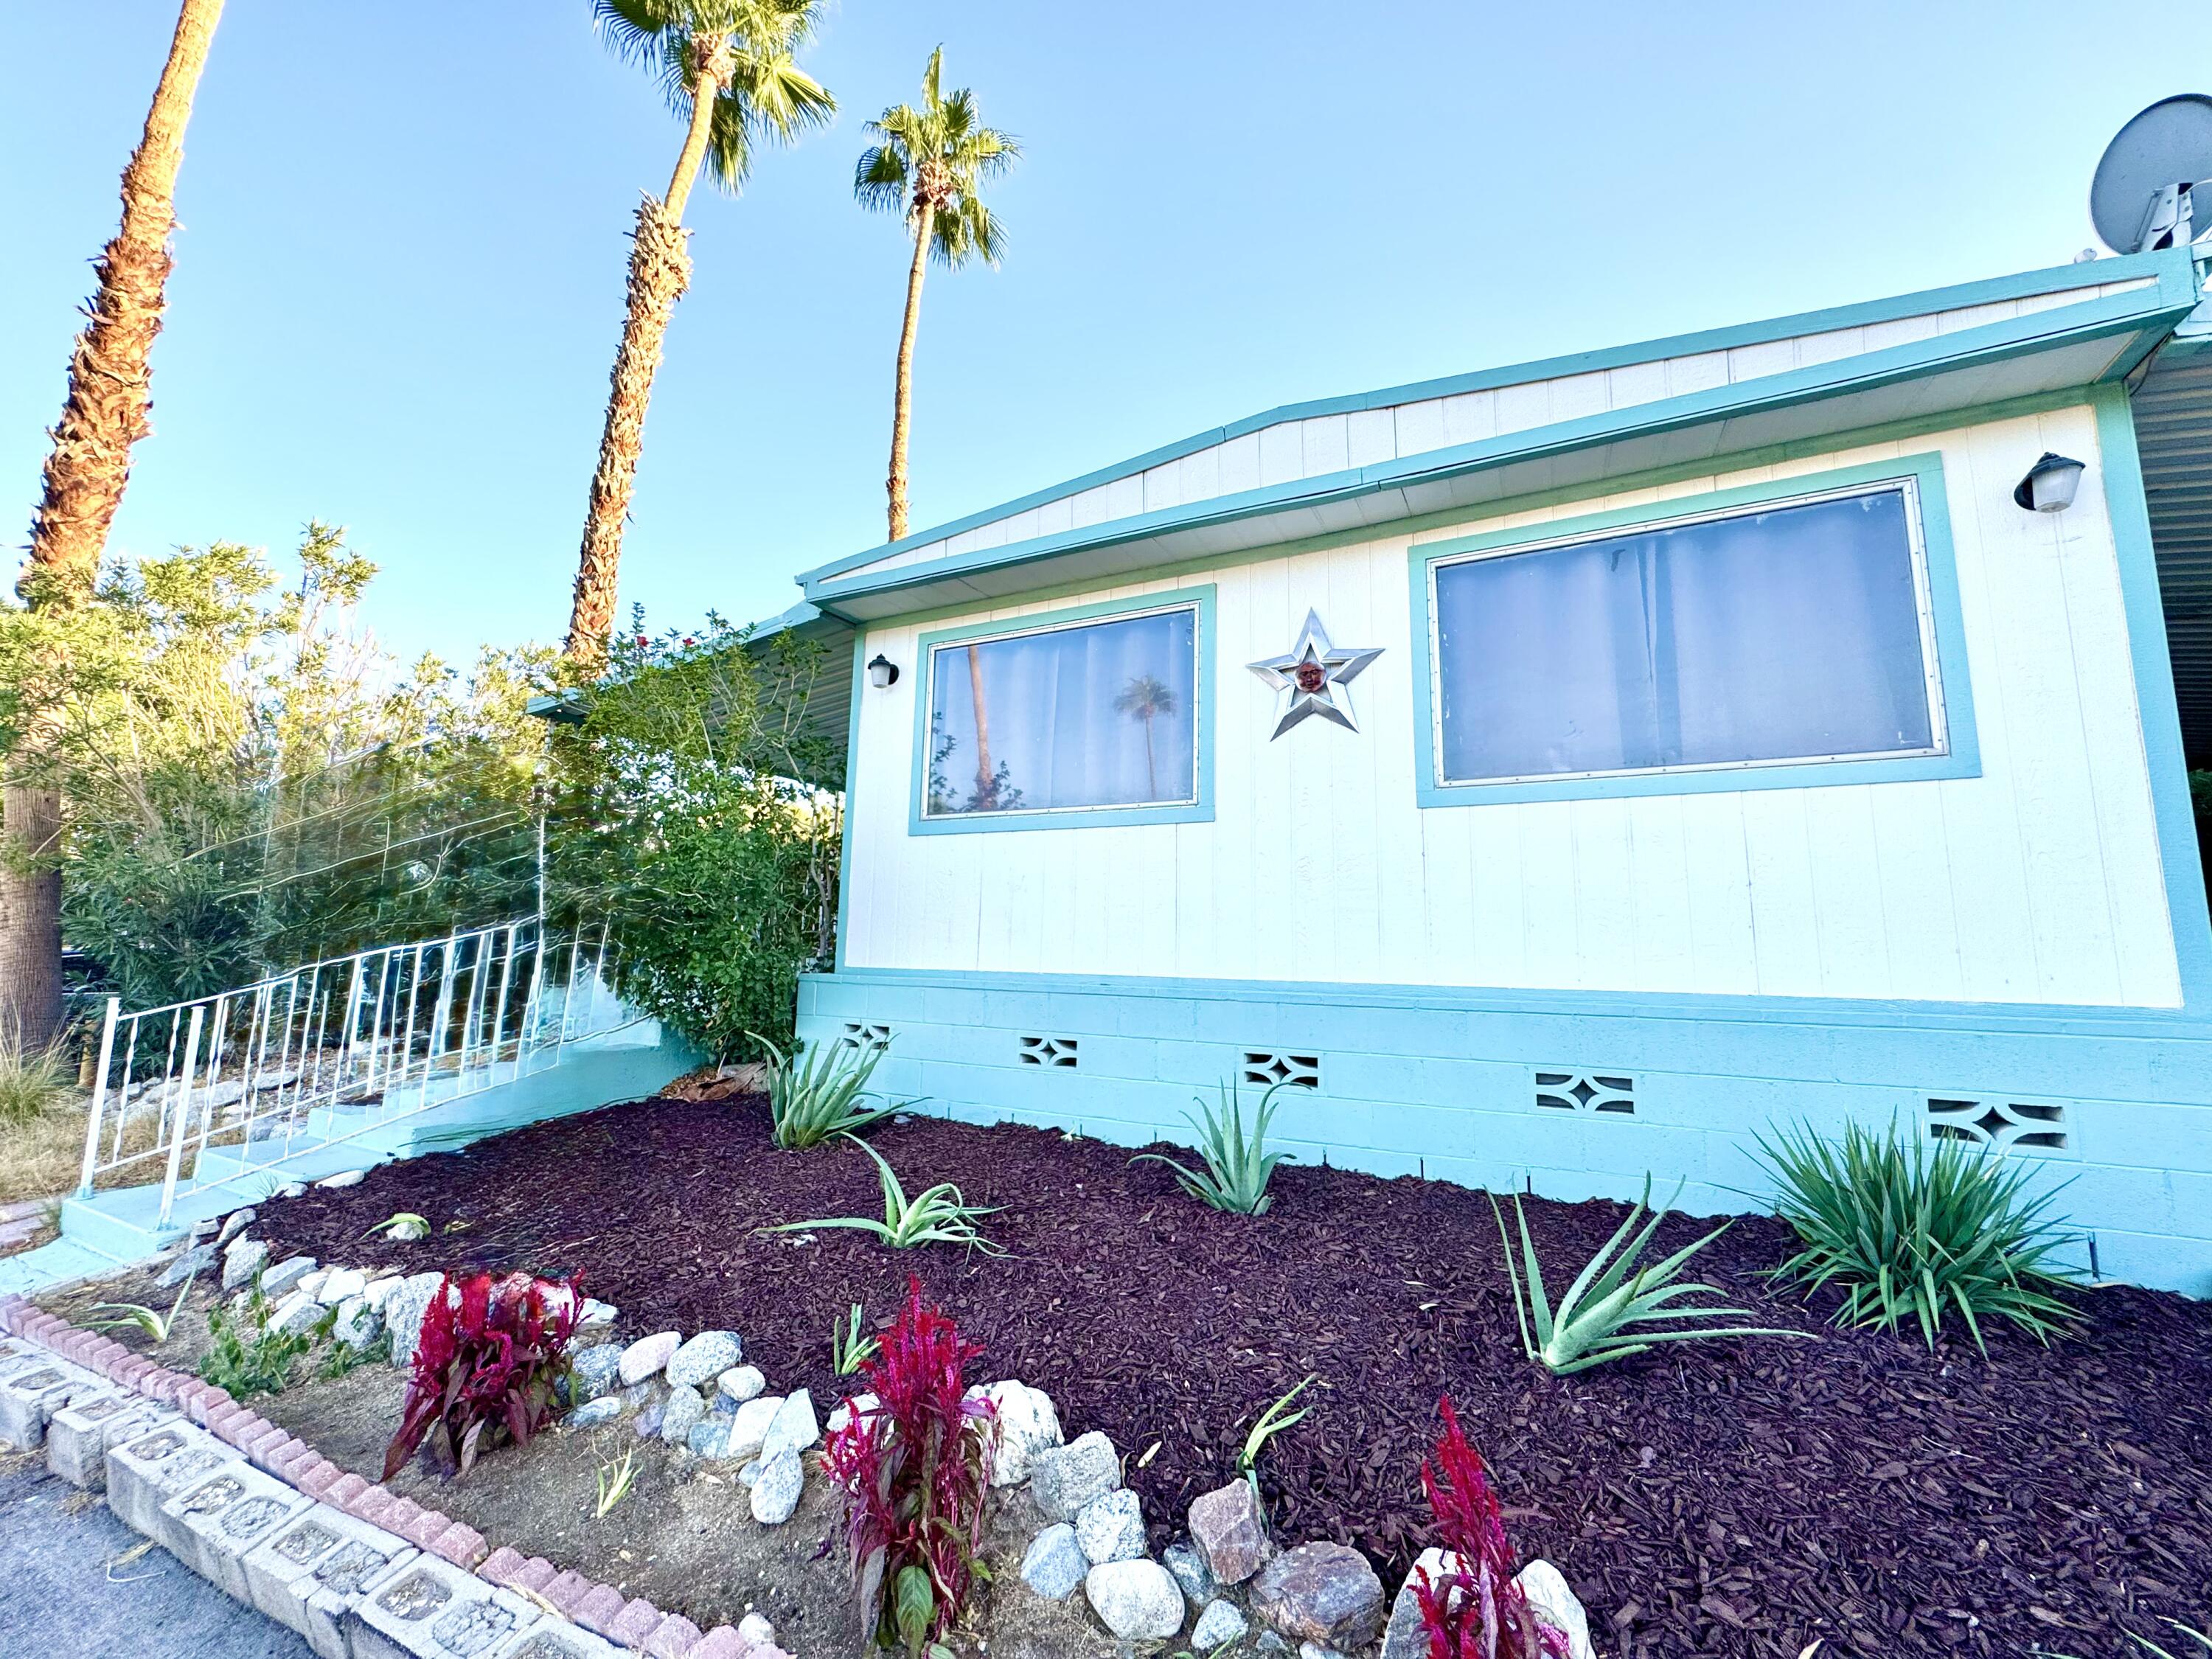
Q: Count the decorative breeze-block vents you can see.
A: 5